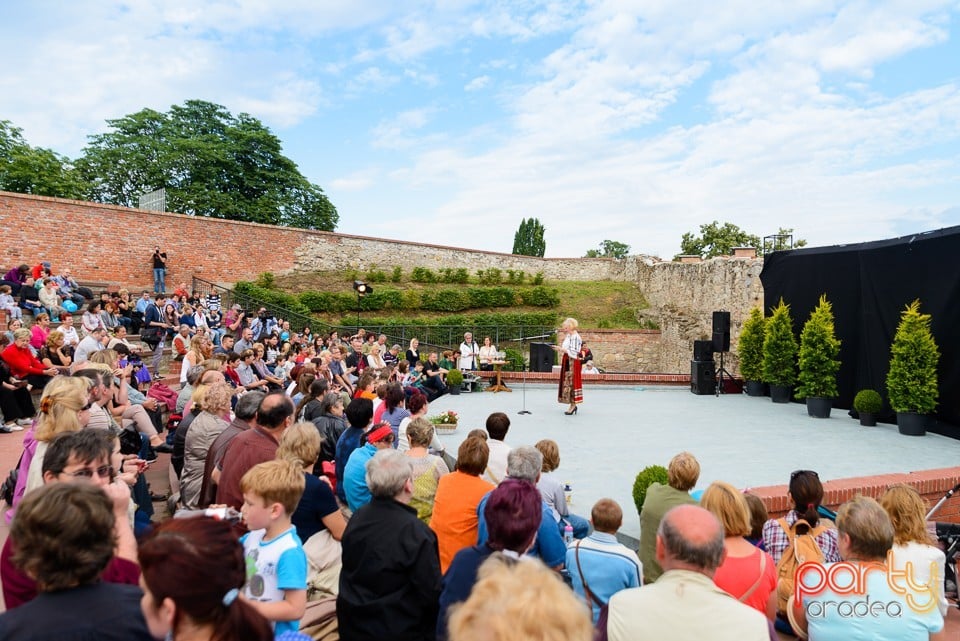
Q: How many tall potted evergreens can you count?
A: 4